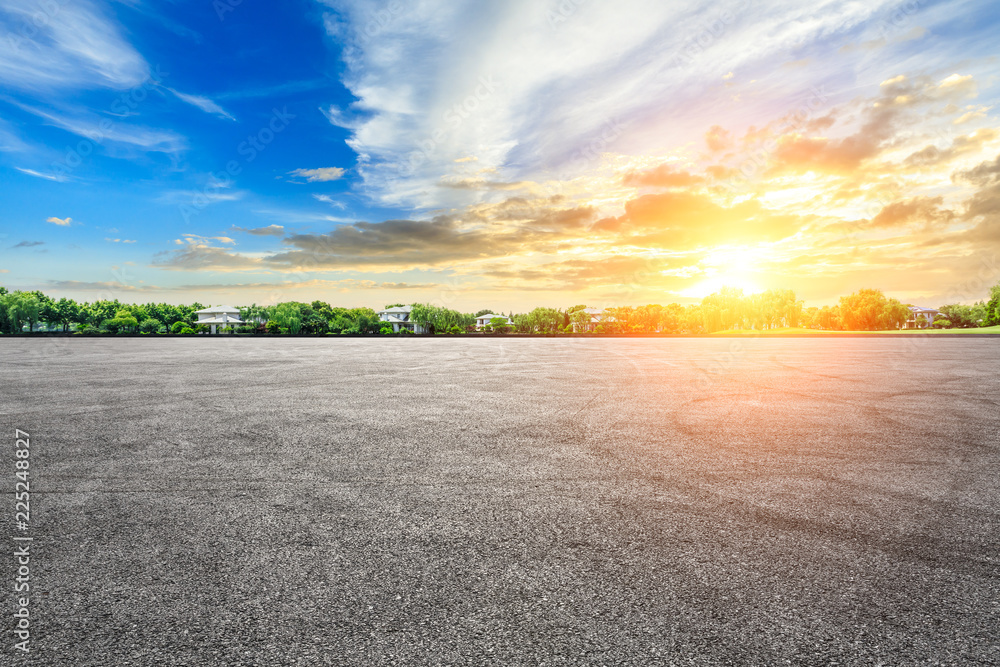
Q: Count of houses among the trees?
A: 5